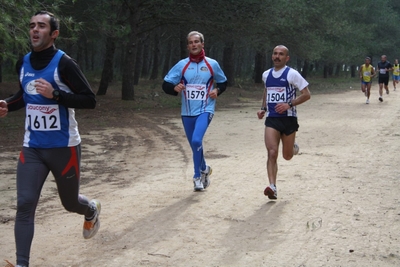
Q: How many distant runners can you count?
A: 3